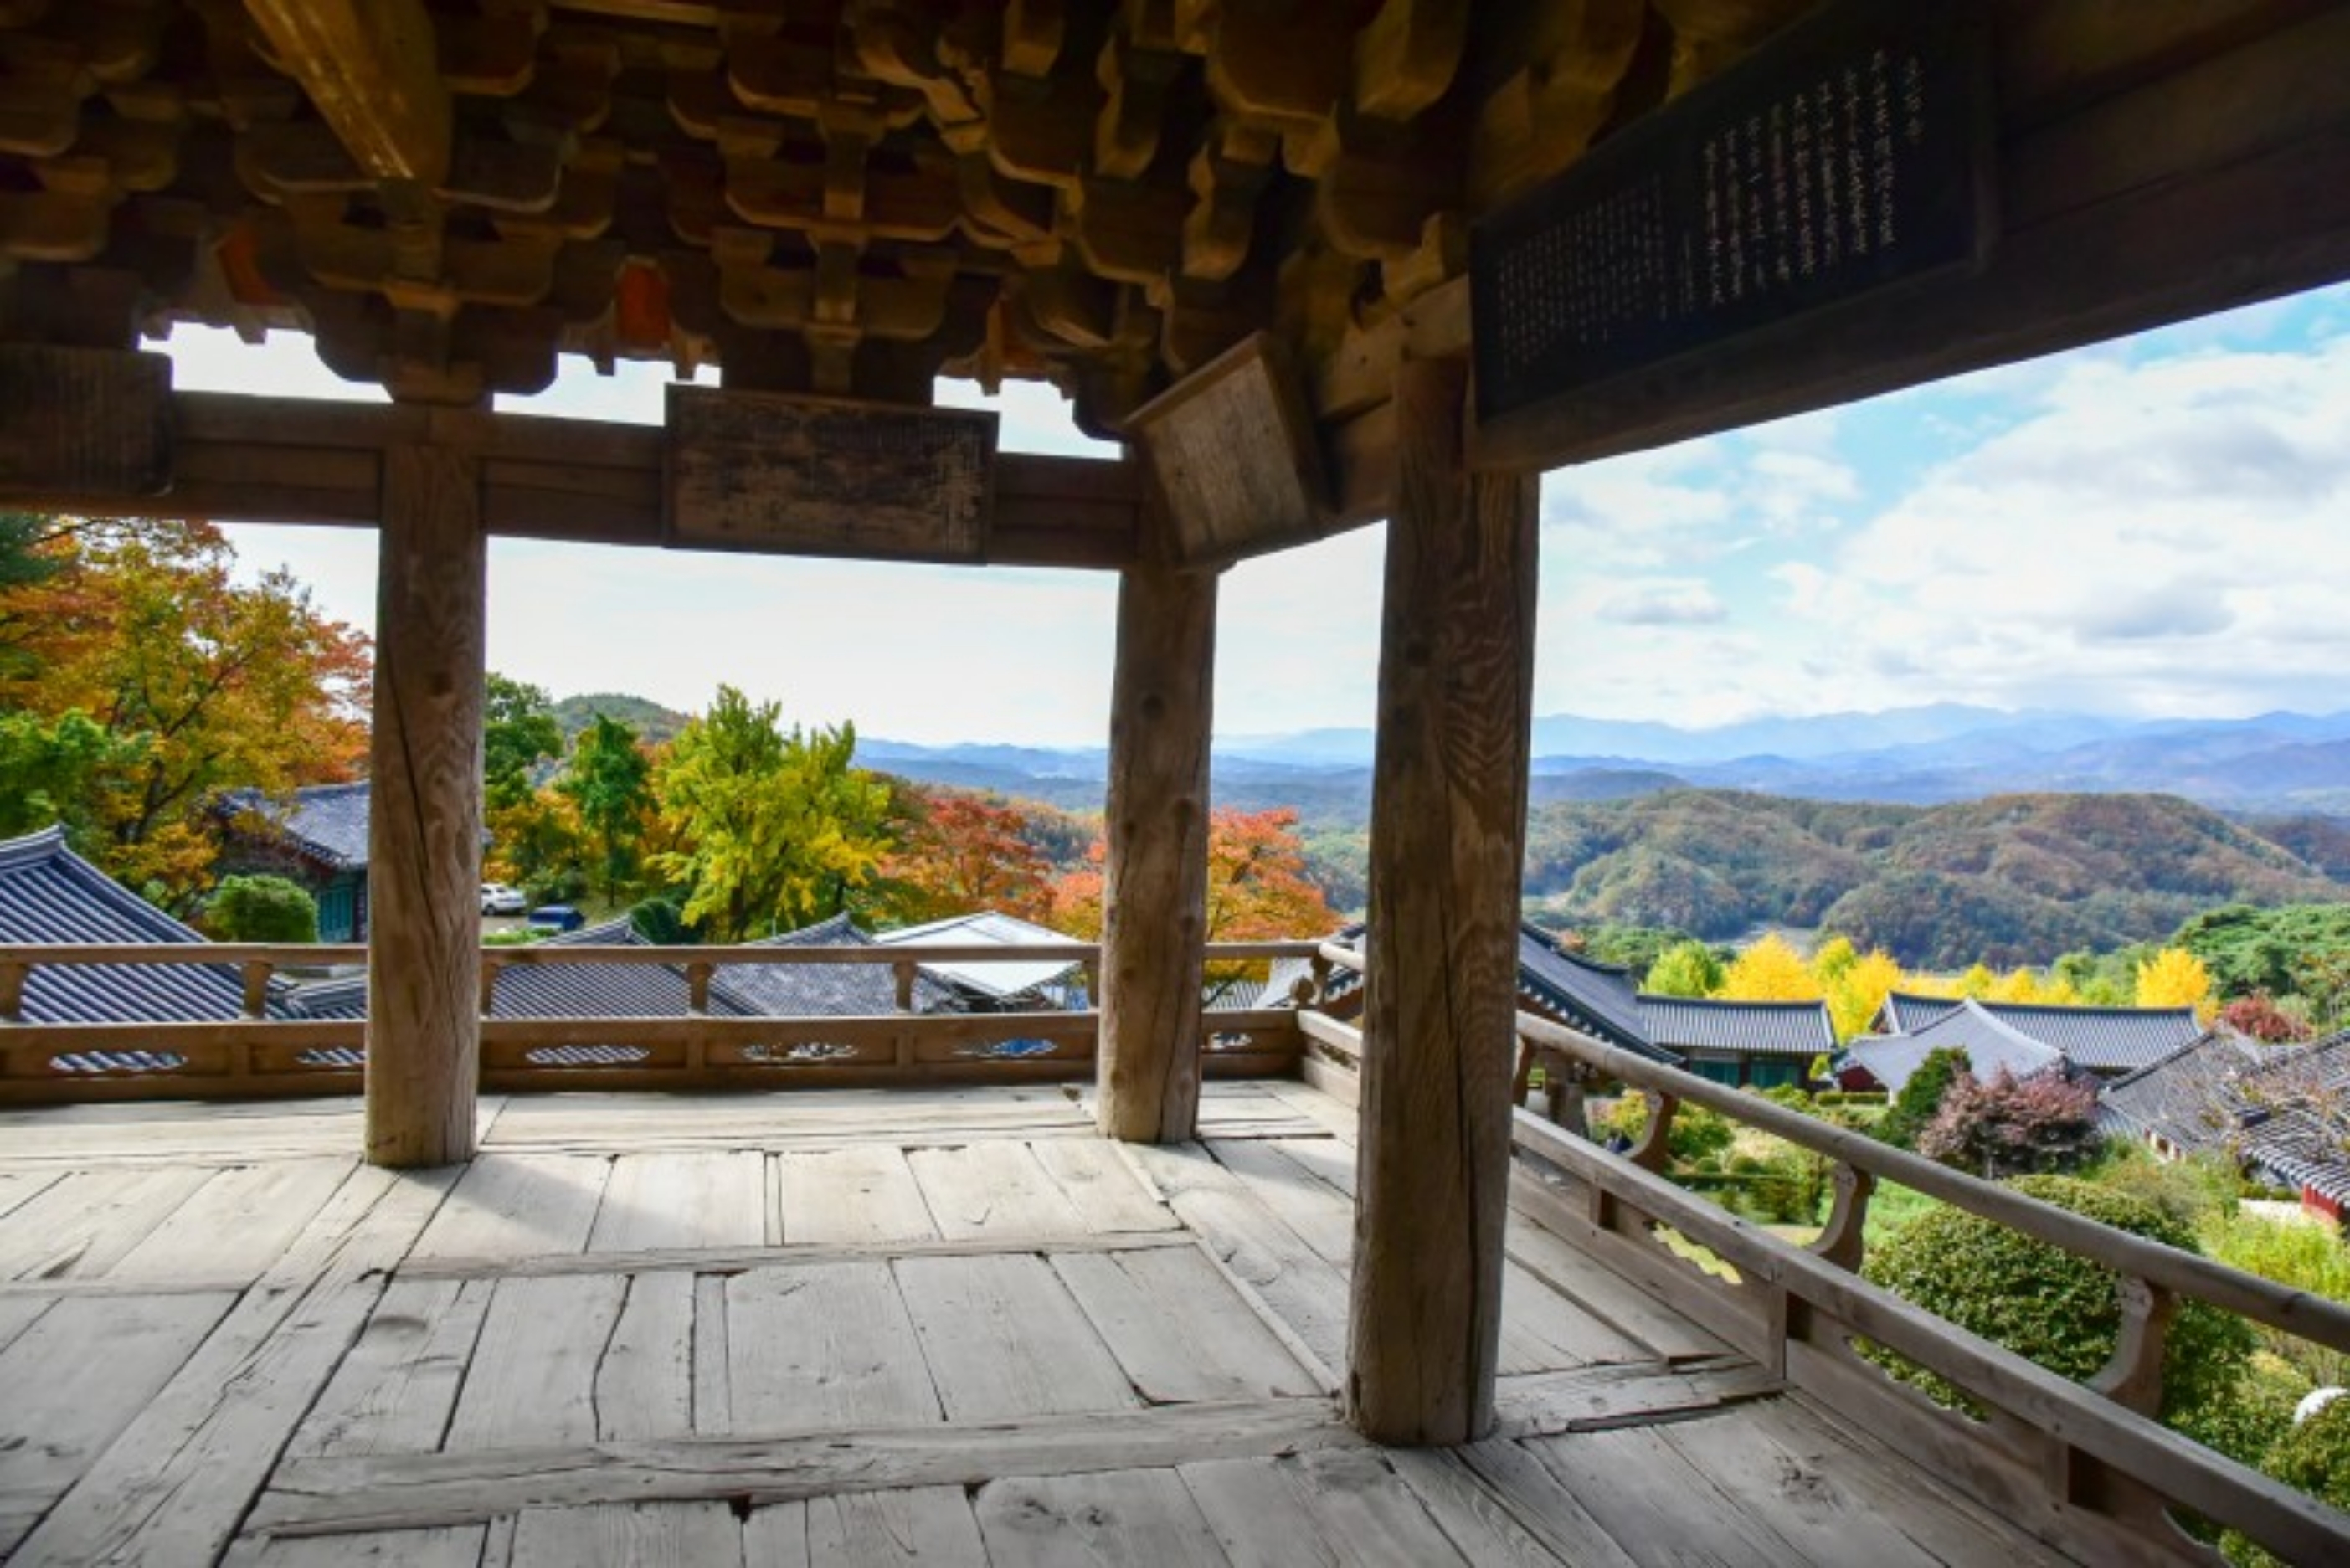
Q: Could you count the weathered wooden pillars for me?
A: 3